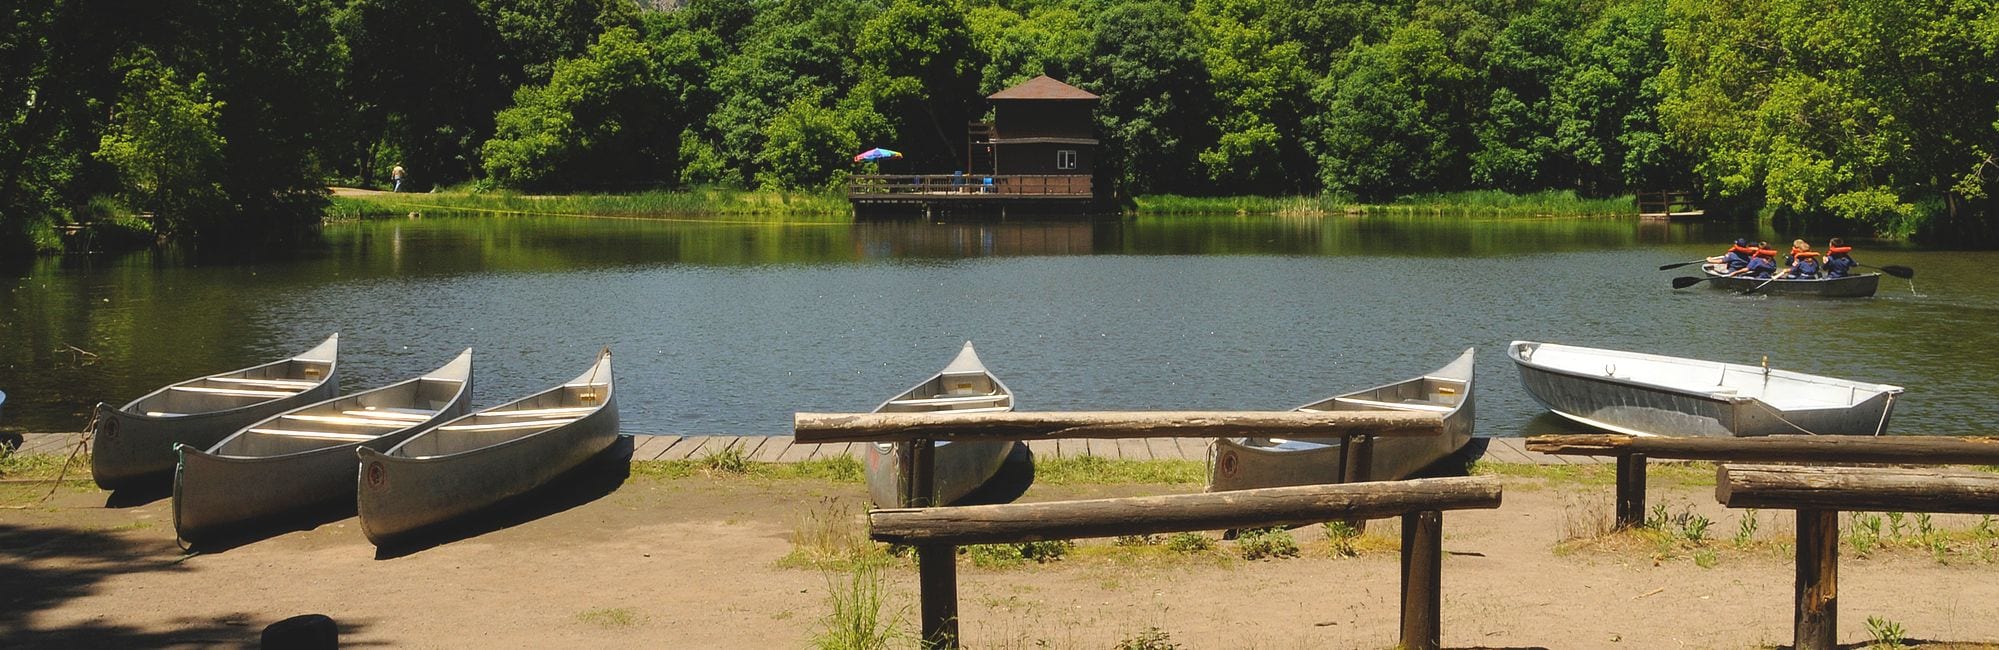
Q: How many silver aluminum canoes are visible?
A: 5